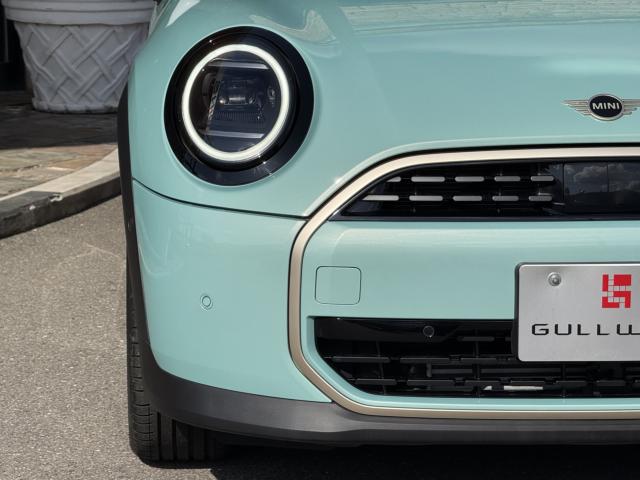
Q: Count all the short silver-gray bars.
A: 10